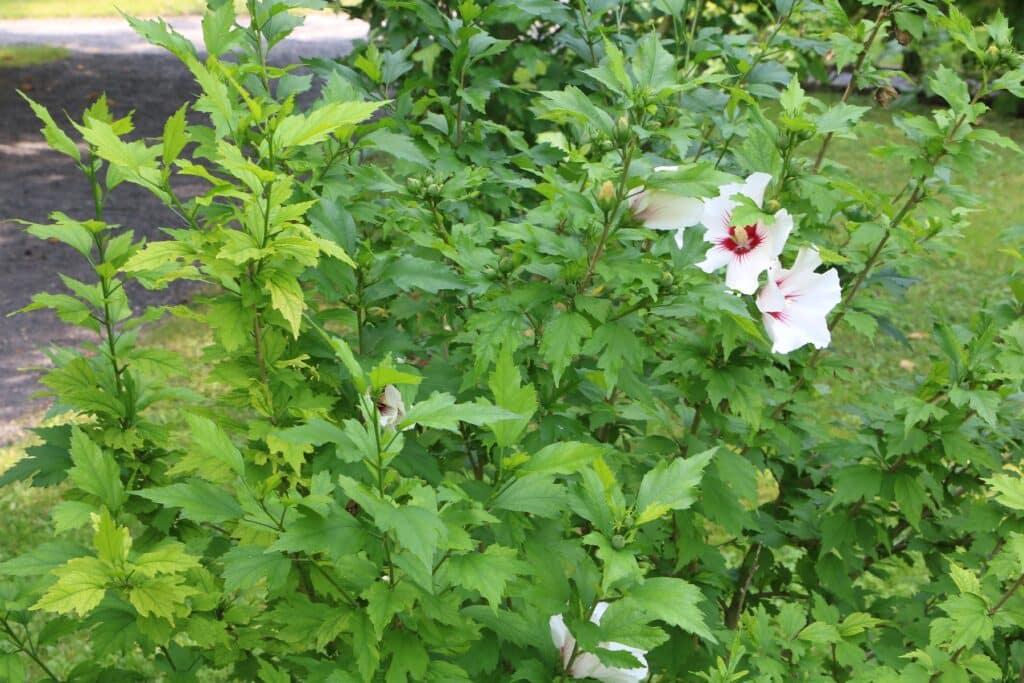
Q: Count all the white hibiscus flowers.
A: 5